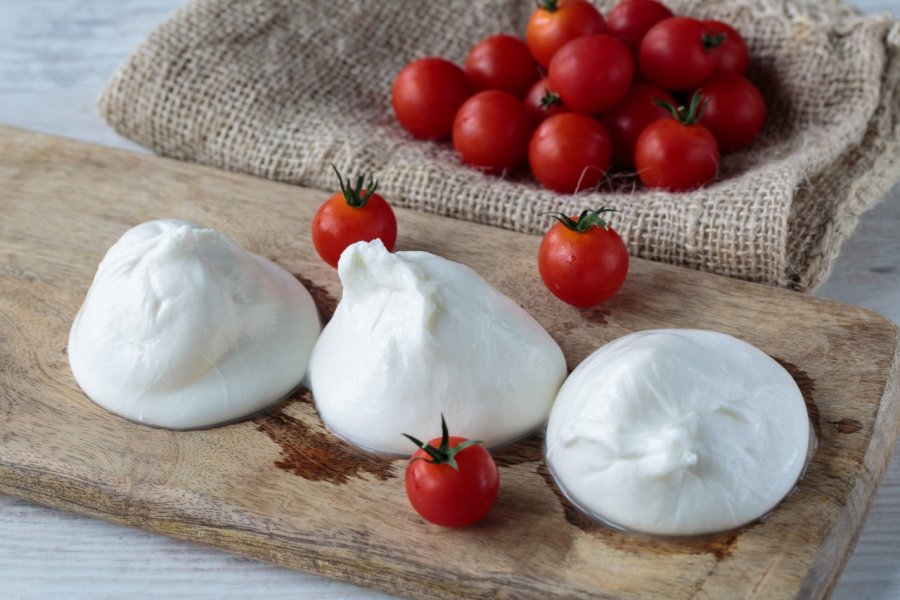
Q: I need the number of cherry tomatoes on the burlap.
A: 13